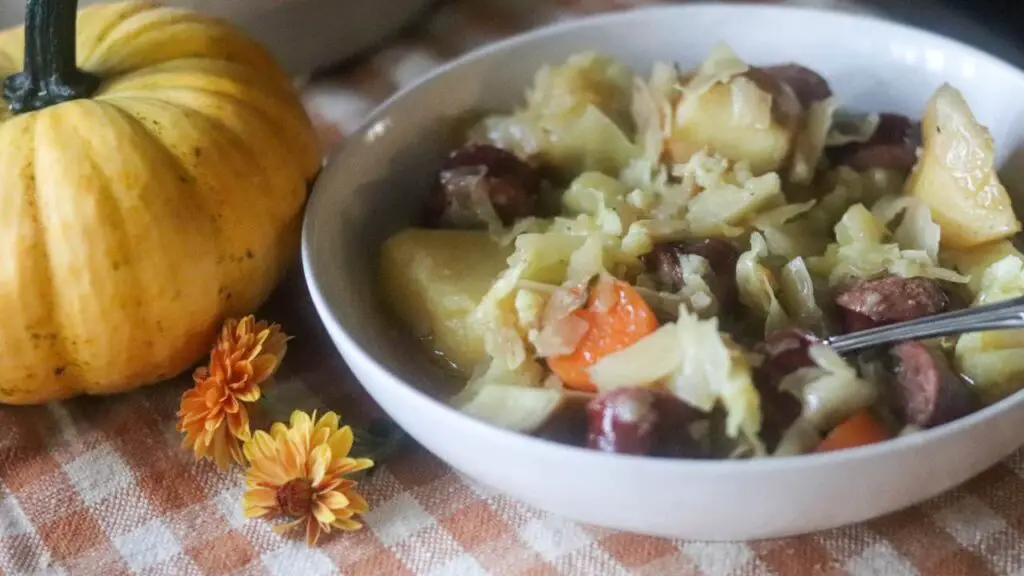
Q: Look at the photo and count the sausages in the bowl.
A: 8